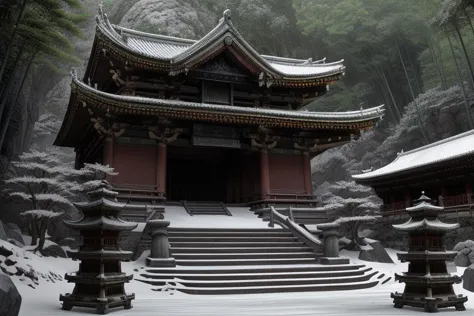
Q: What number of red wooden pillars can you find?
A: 4